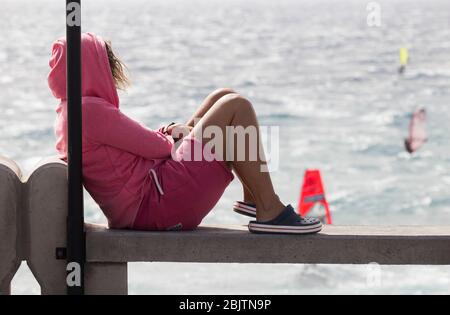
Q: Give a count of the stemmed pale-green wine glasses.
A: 0